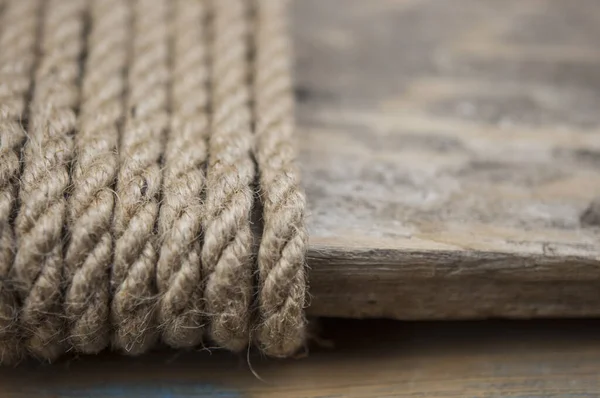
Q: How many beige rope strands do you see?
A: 7